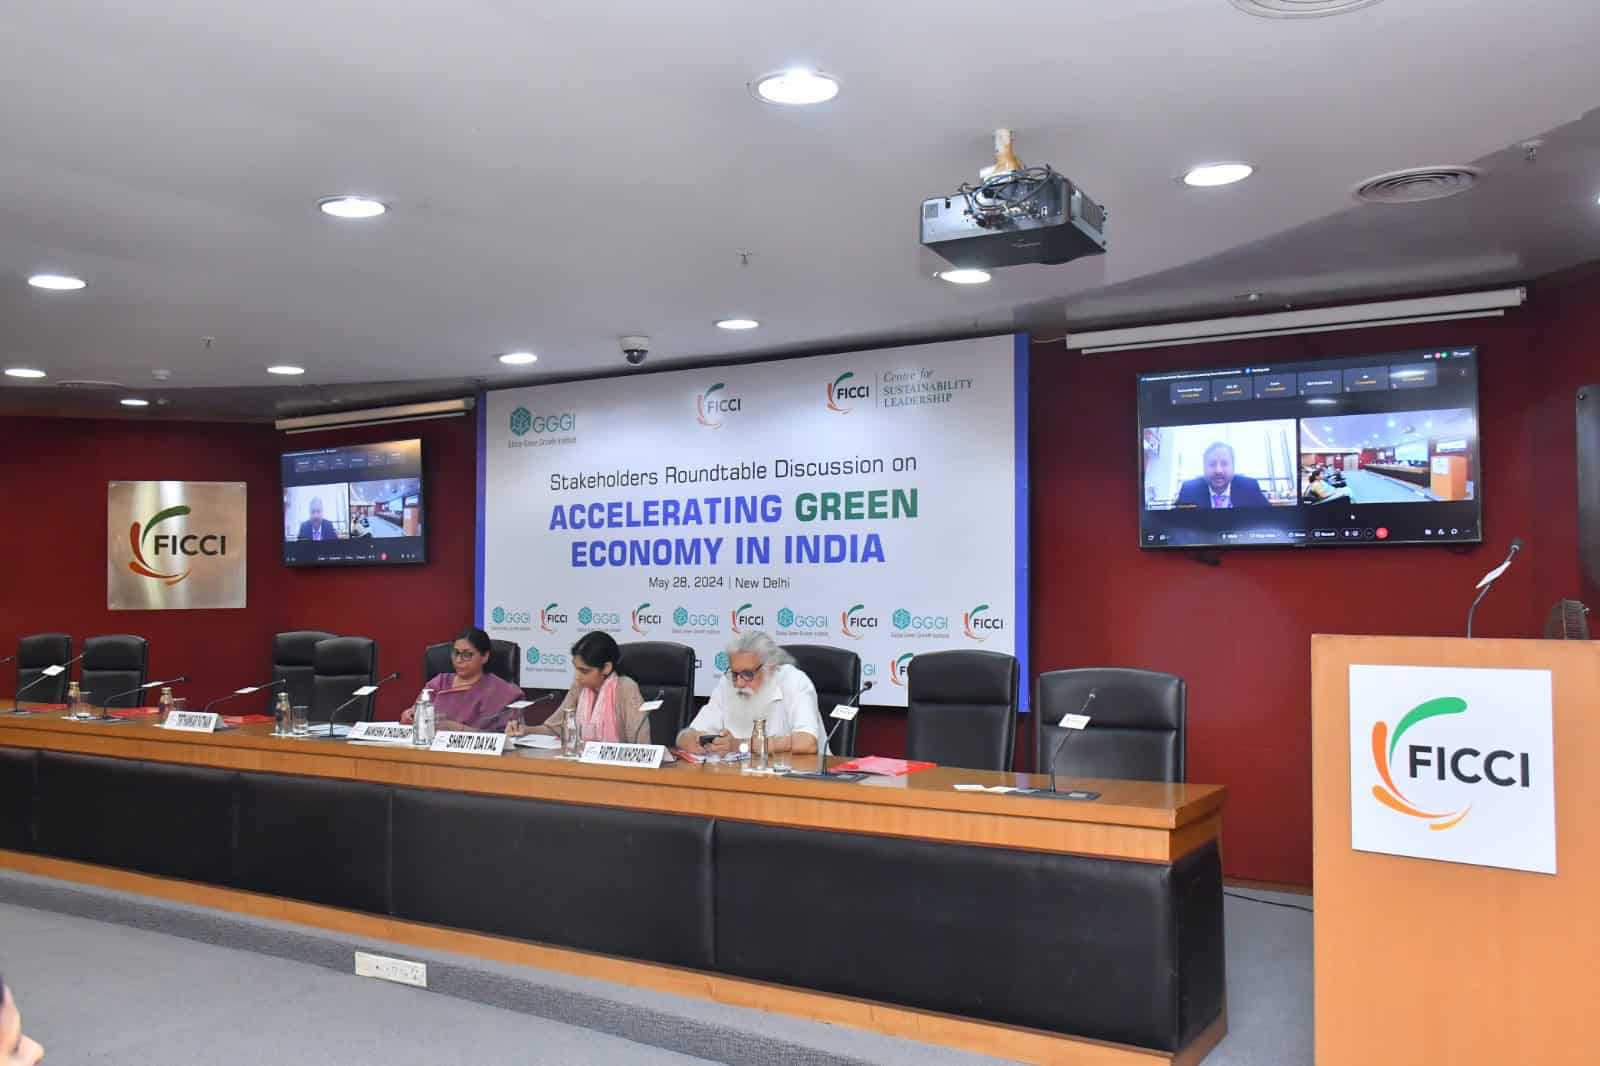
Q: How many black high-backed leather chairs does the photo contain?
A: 9